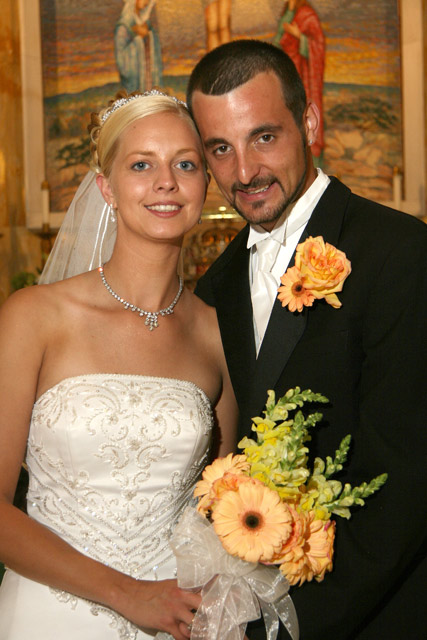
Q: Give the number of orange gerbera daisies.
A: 4